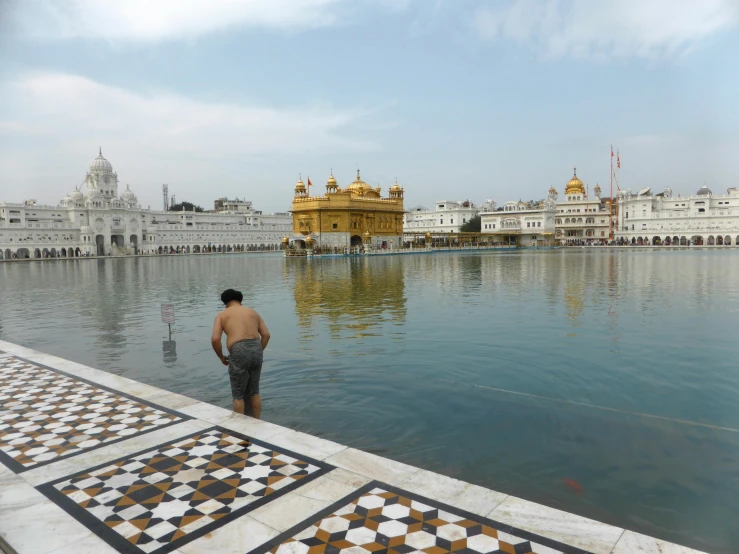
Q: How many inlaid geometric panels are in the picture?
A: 3